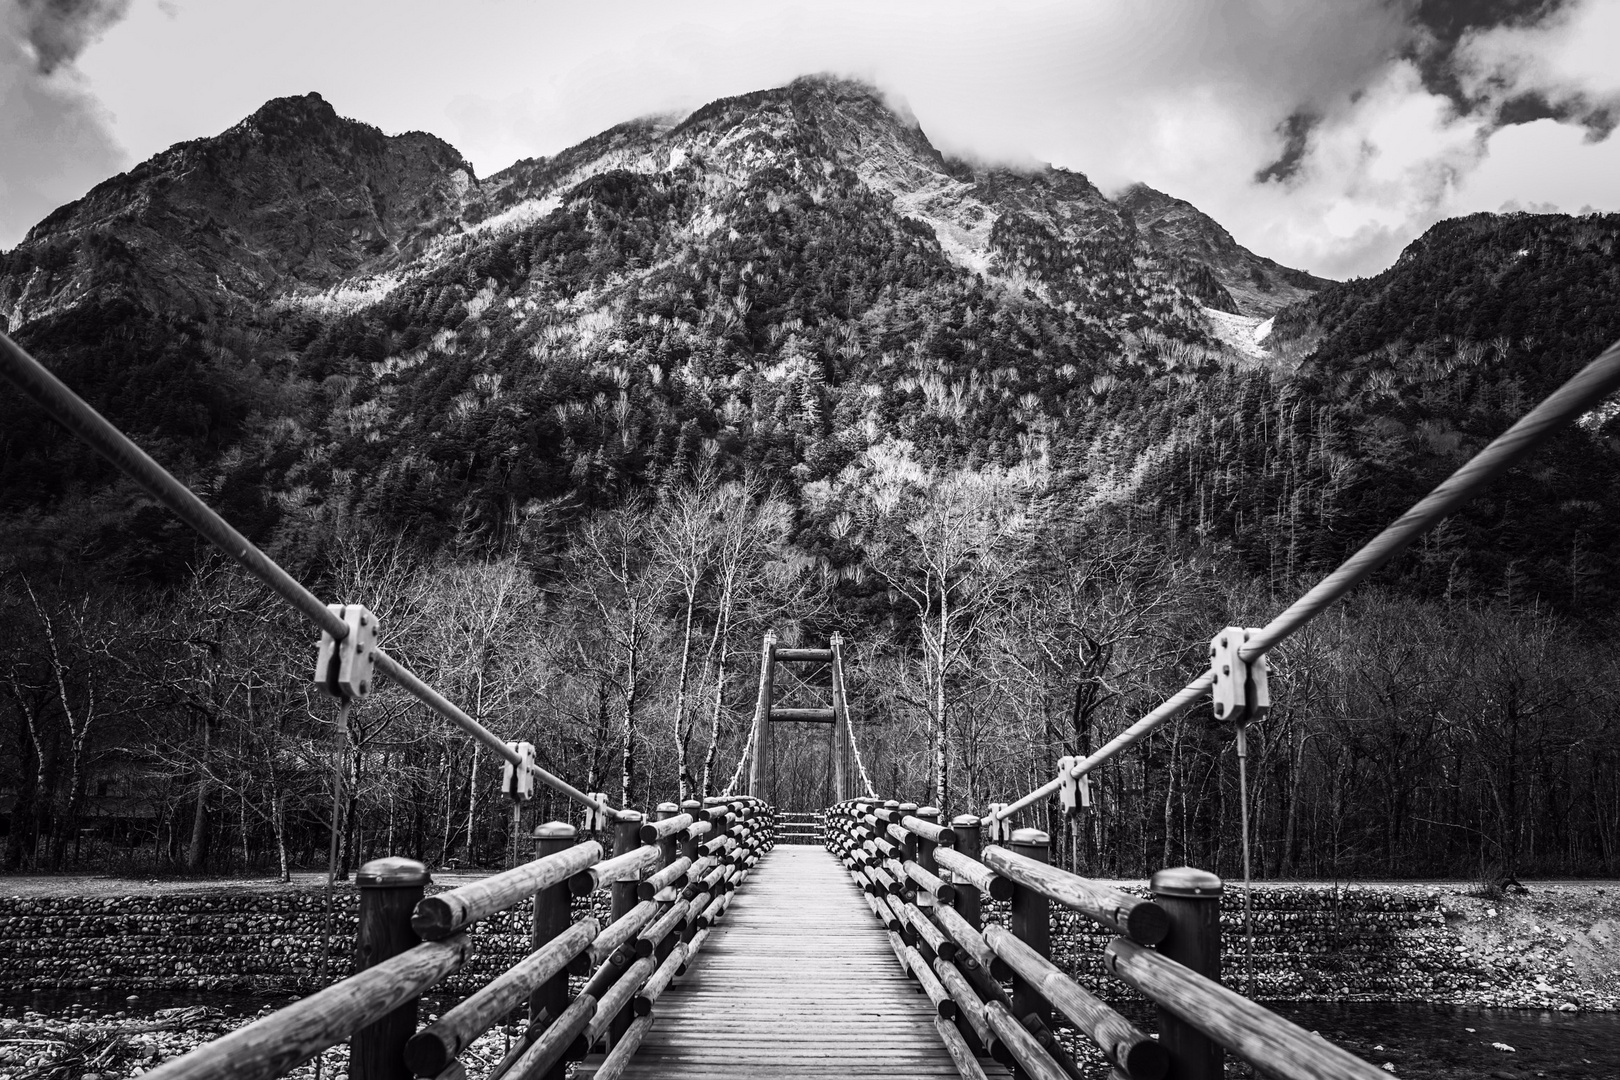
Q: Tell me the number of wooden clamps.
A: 6